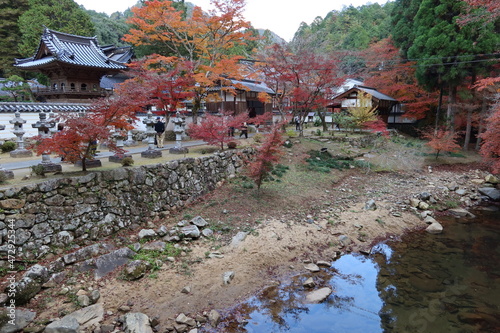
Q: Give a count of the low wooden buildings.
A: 2